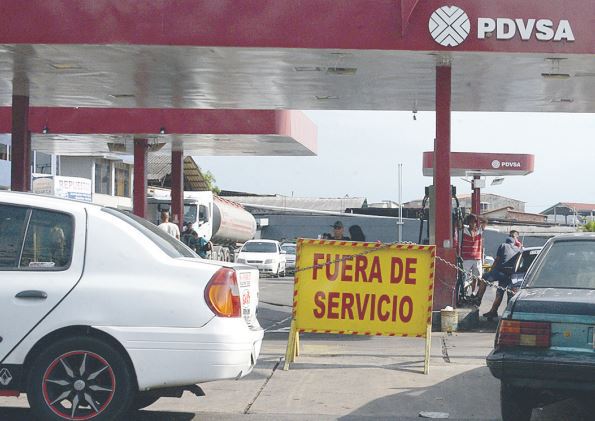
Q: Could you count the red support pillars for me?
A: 5